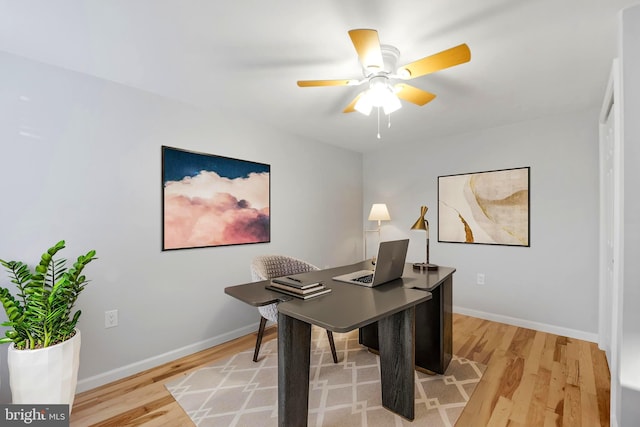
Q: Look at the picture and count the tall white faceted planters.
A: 1